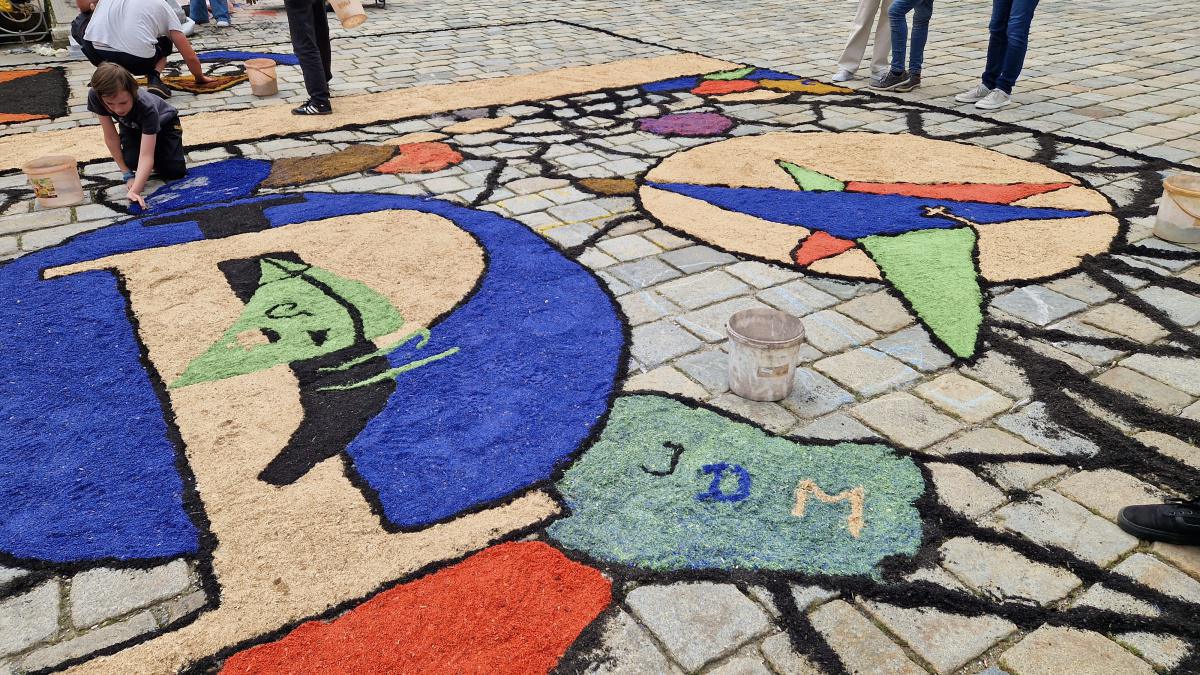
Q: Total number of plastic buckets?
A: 5